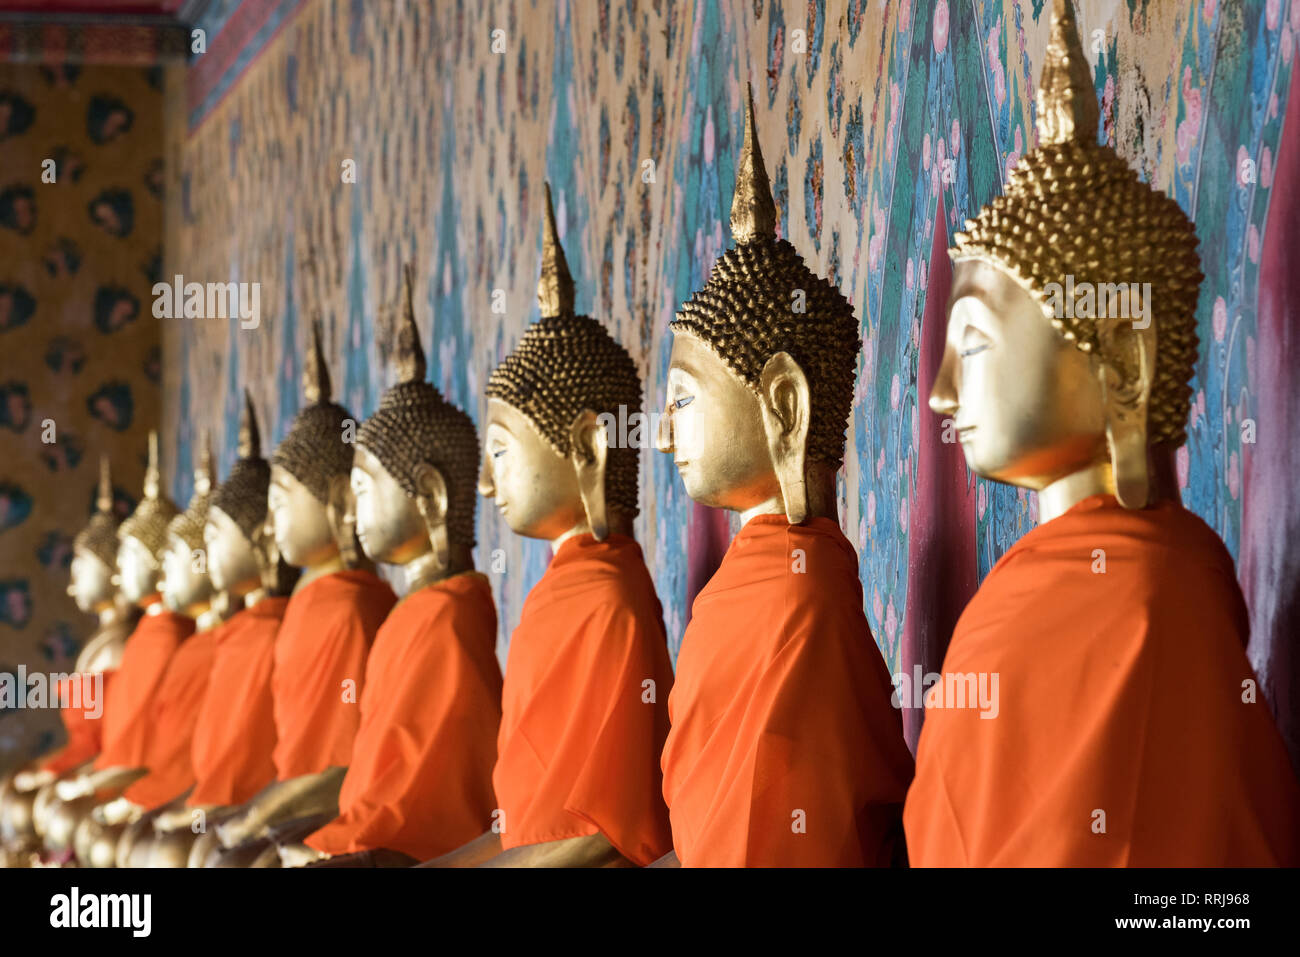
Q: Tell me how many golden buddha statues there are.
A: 9